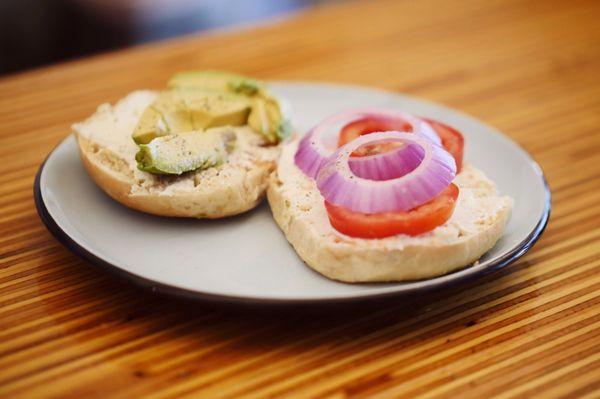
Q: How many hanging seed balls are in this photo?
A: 0